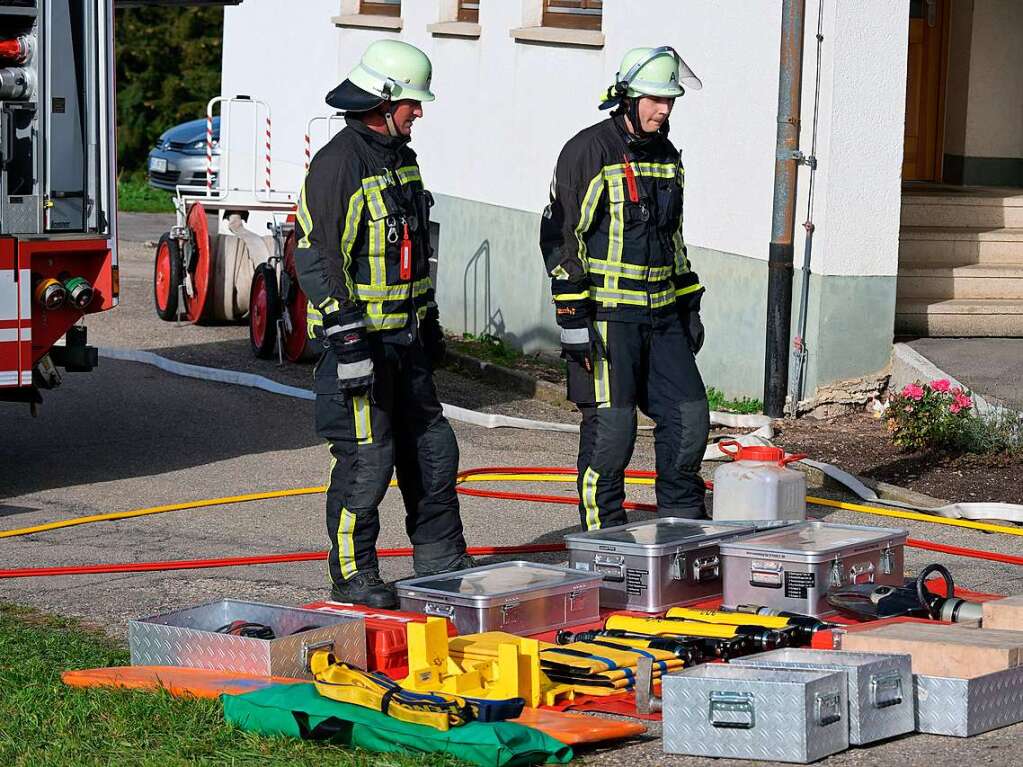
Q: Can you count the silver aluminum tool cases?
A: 7